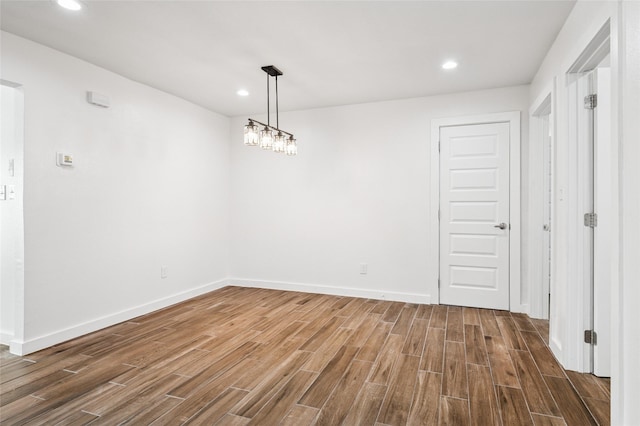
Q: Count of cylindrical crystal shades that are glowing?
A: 4